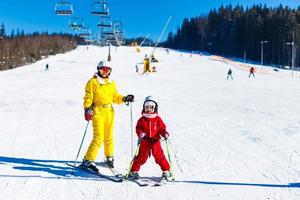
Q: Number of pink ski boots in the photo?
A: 0